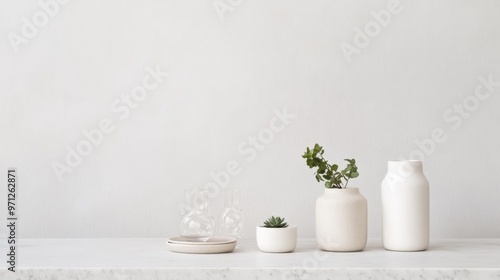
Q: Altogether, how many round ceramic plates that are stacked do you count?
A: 2